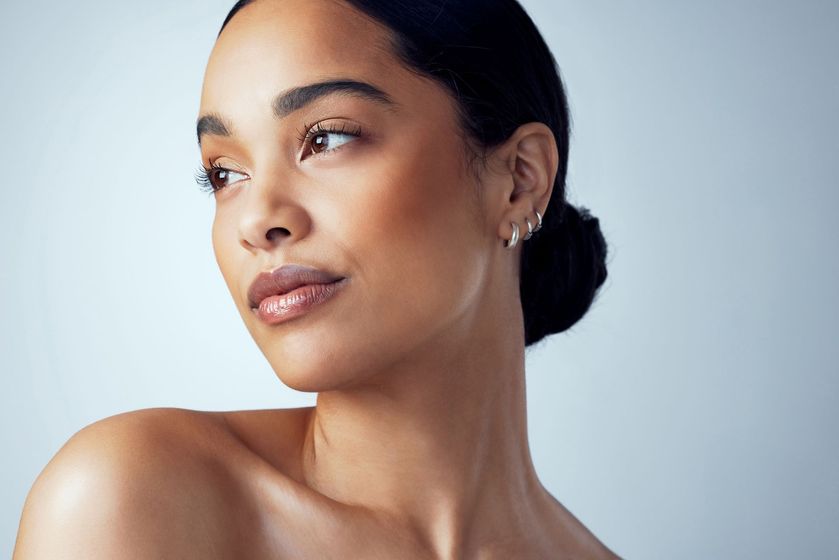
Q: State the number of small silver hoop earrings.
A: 3